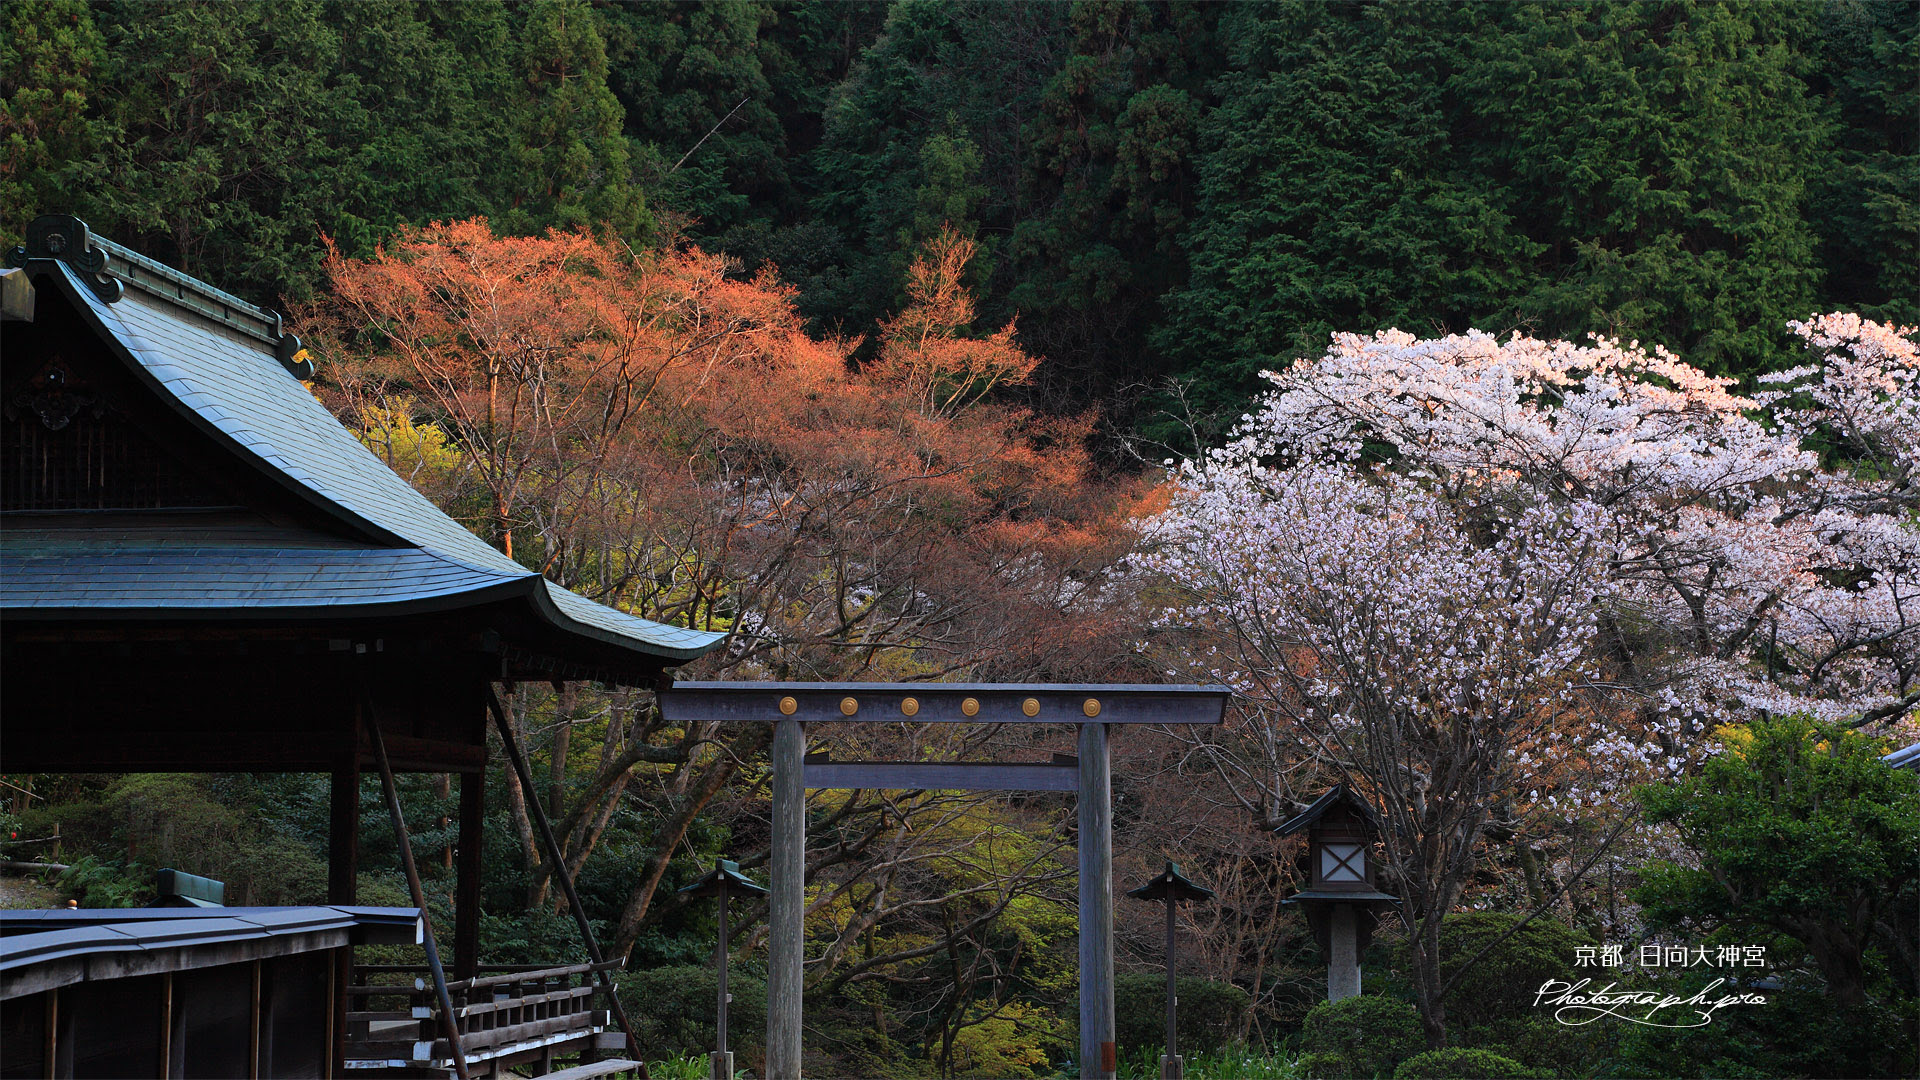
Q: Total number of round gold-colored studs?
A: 6